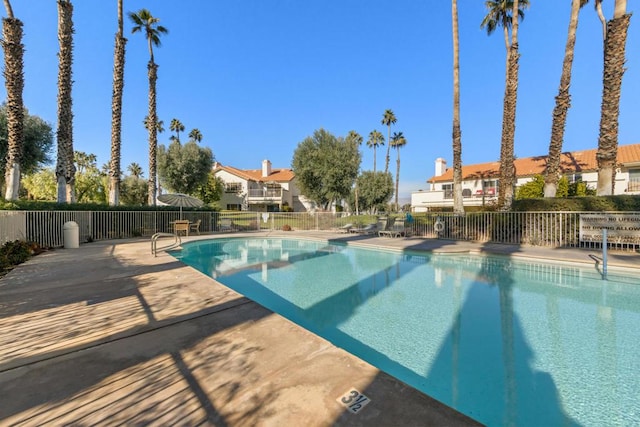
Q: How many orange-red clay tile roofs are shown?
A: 2